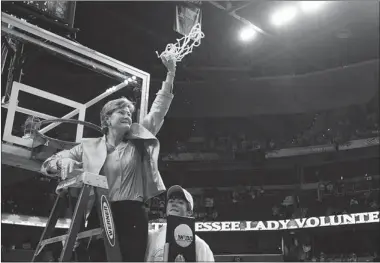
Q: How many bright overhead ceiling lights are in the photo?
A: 3